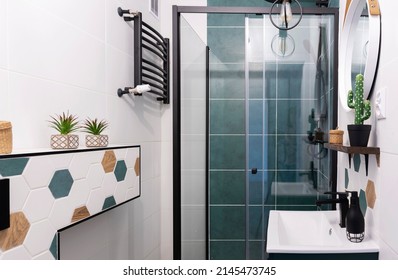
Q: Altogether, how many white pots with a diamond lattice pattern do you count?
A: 2